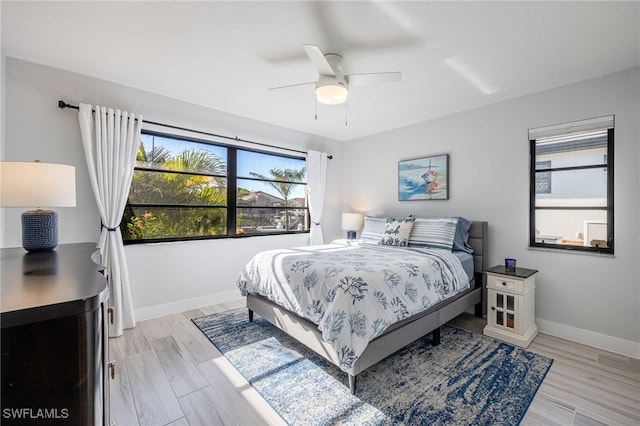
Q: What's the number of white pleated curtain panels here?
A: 2